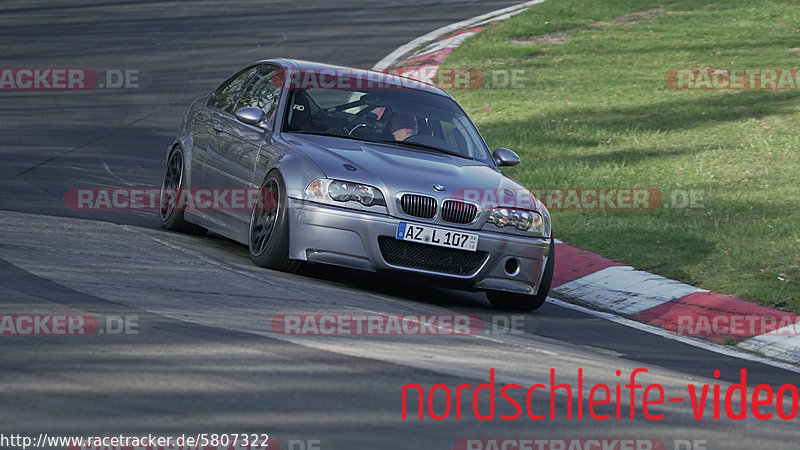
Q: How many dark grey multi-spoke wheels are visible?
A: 2